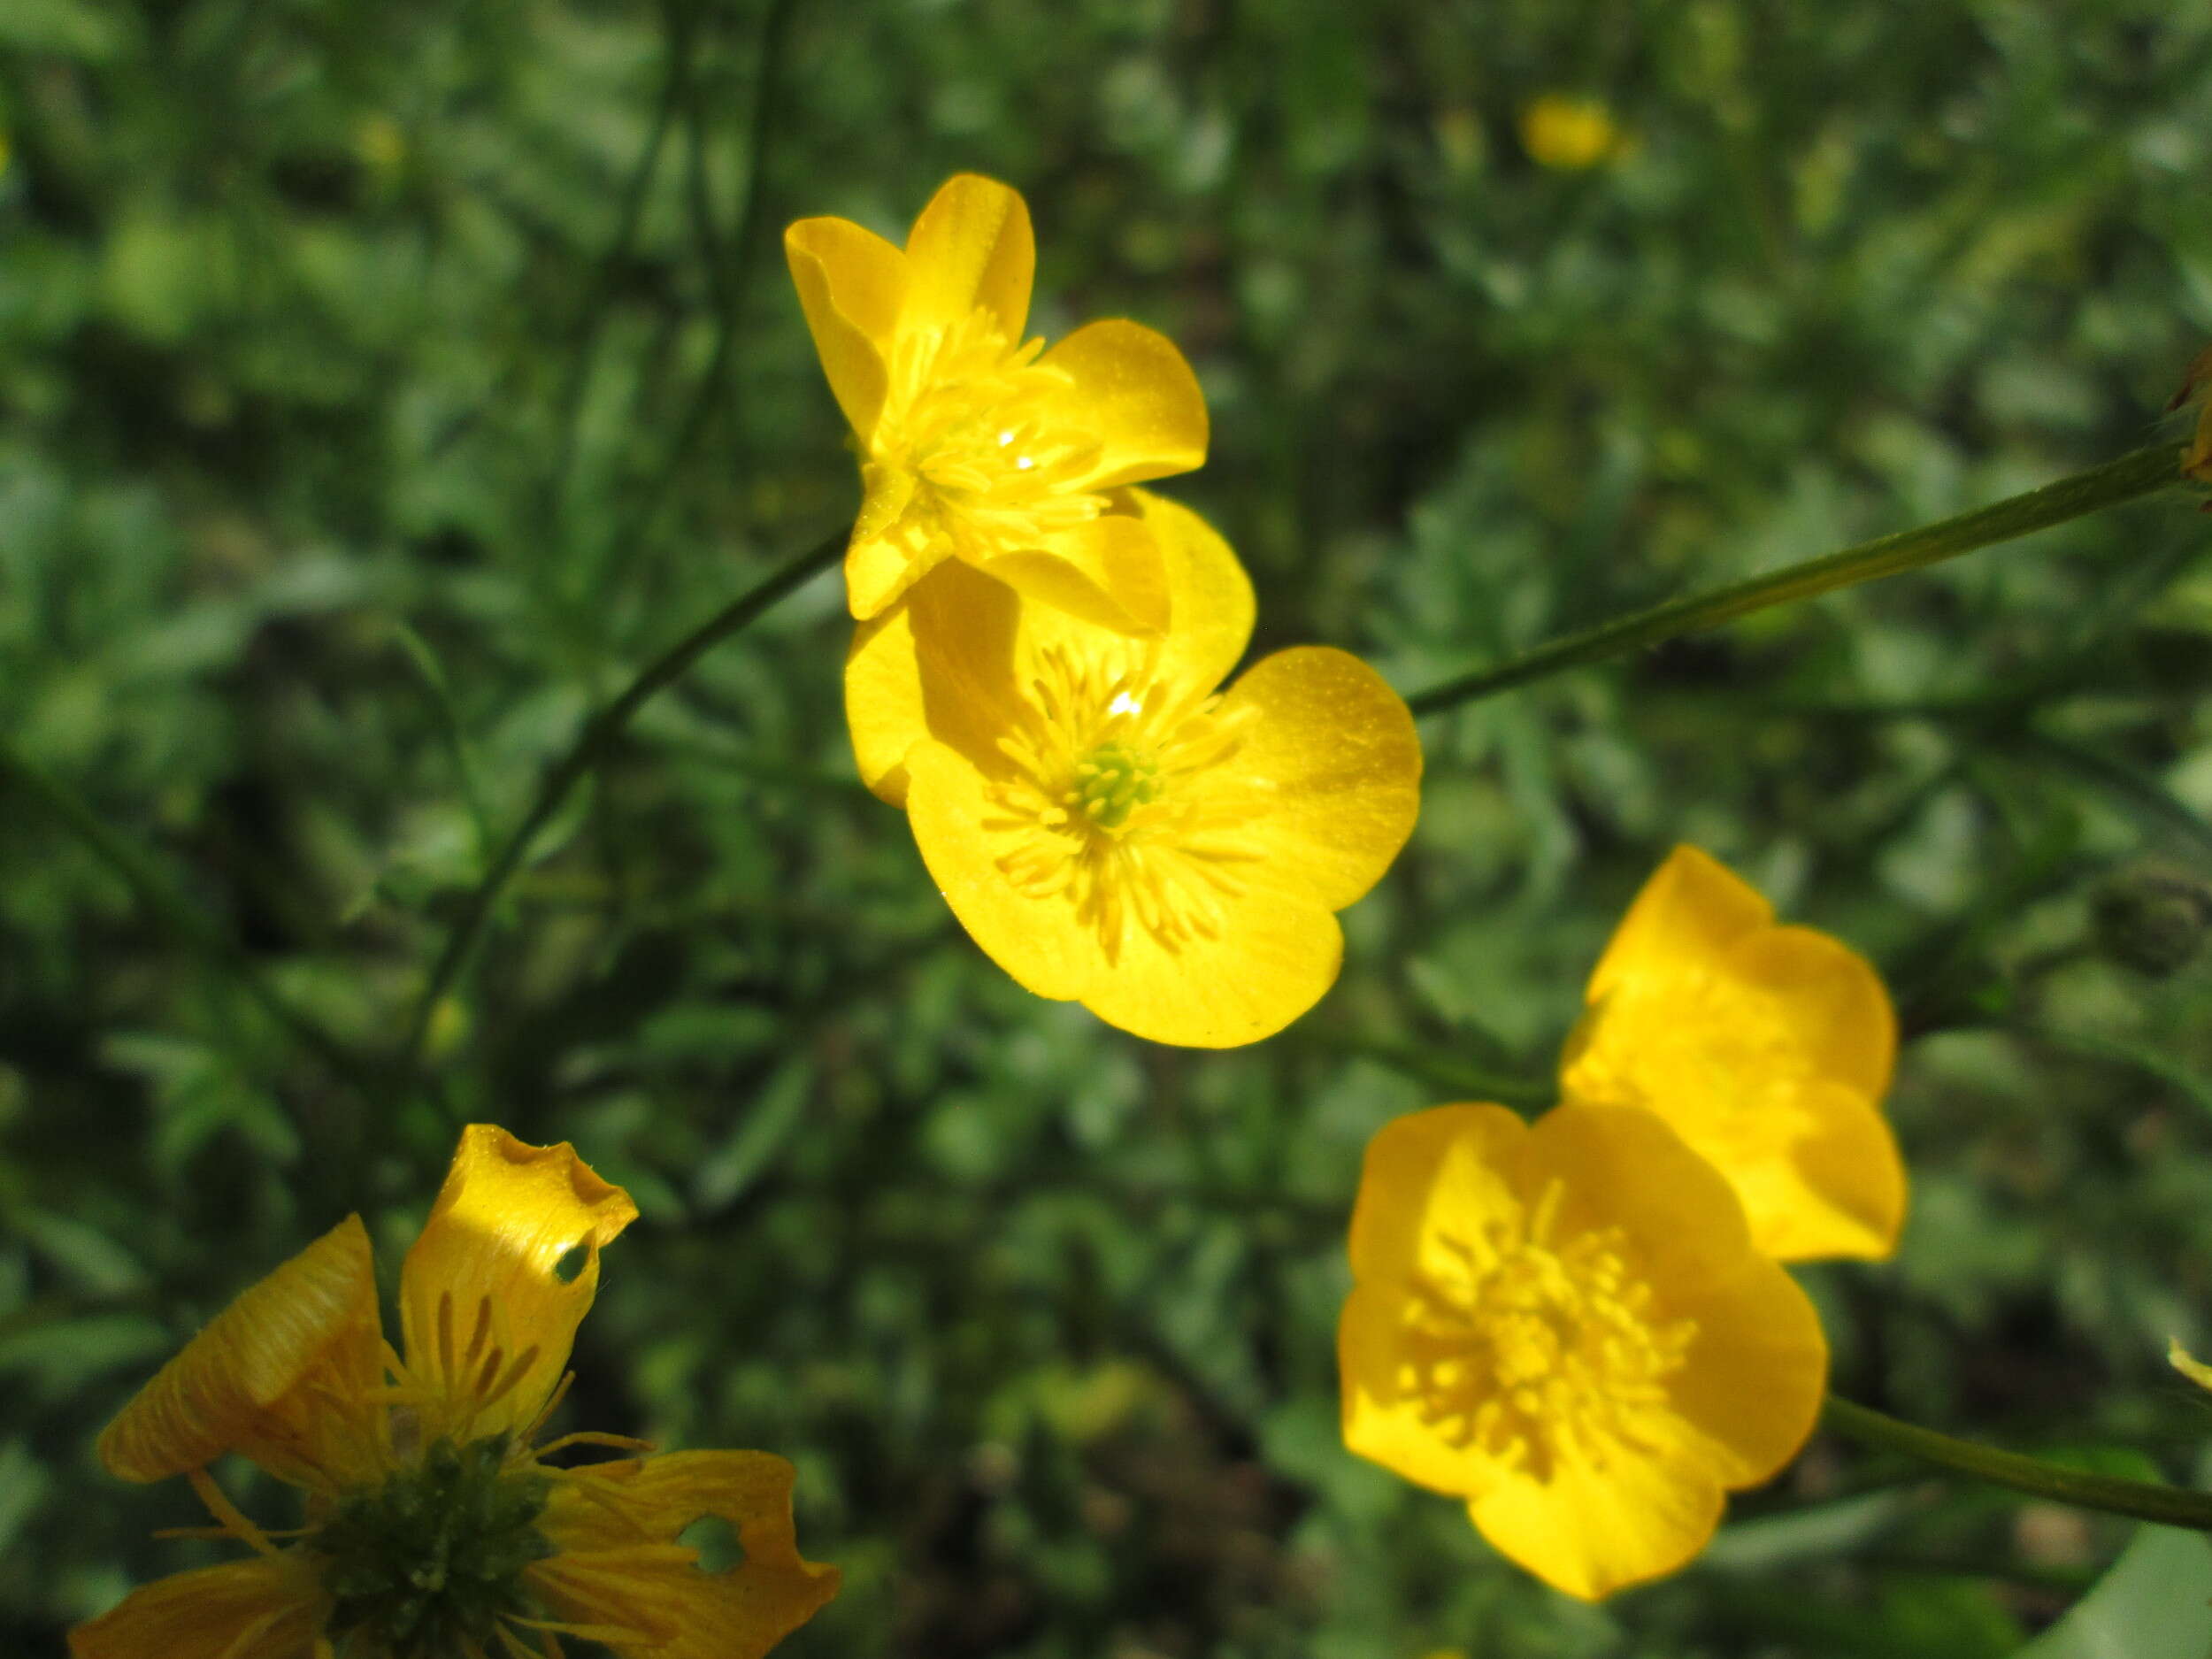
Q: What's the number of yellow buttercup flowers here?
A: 5